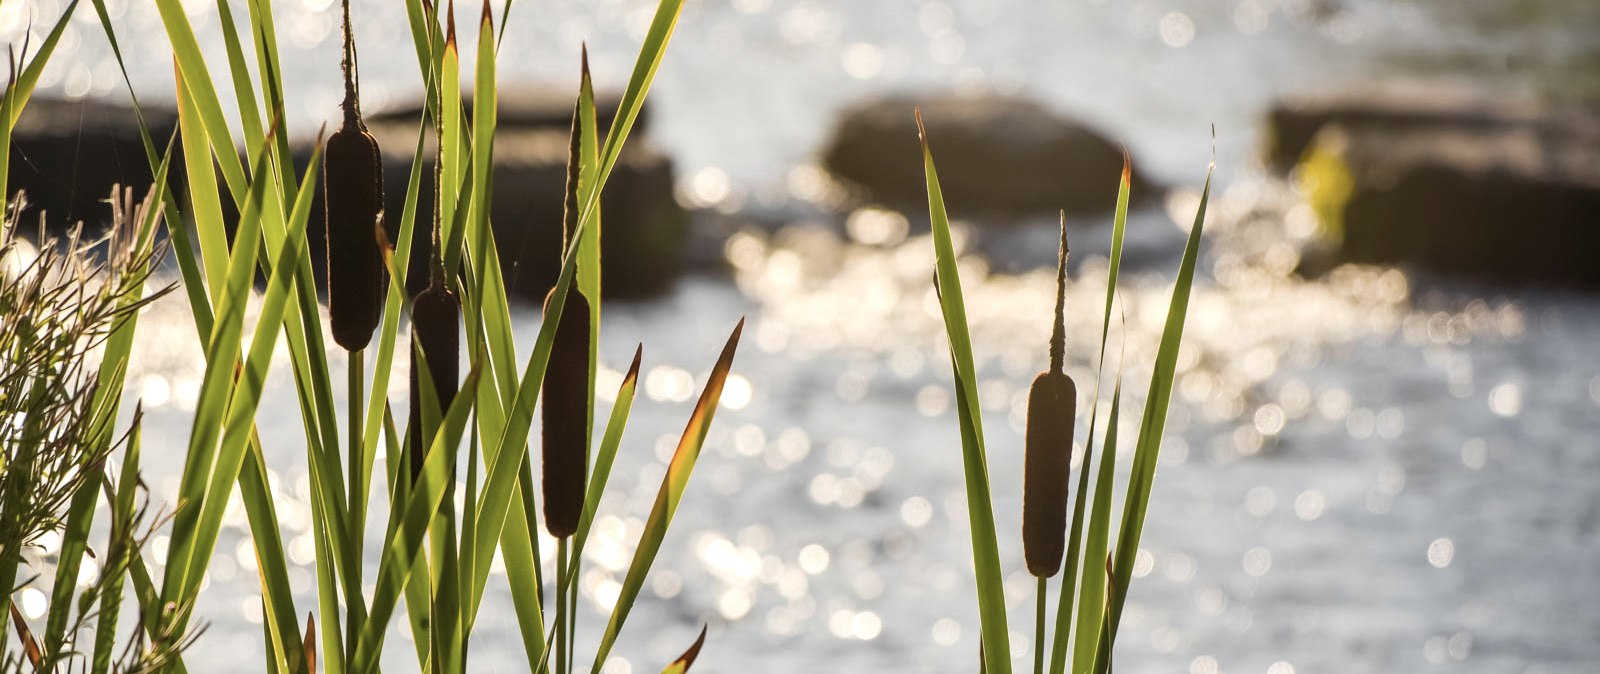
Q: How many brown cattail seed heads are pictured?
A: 4